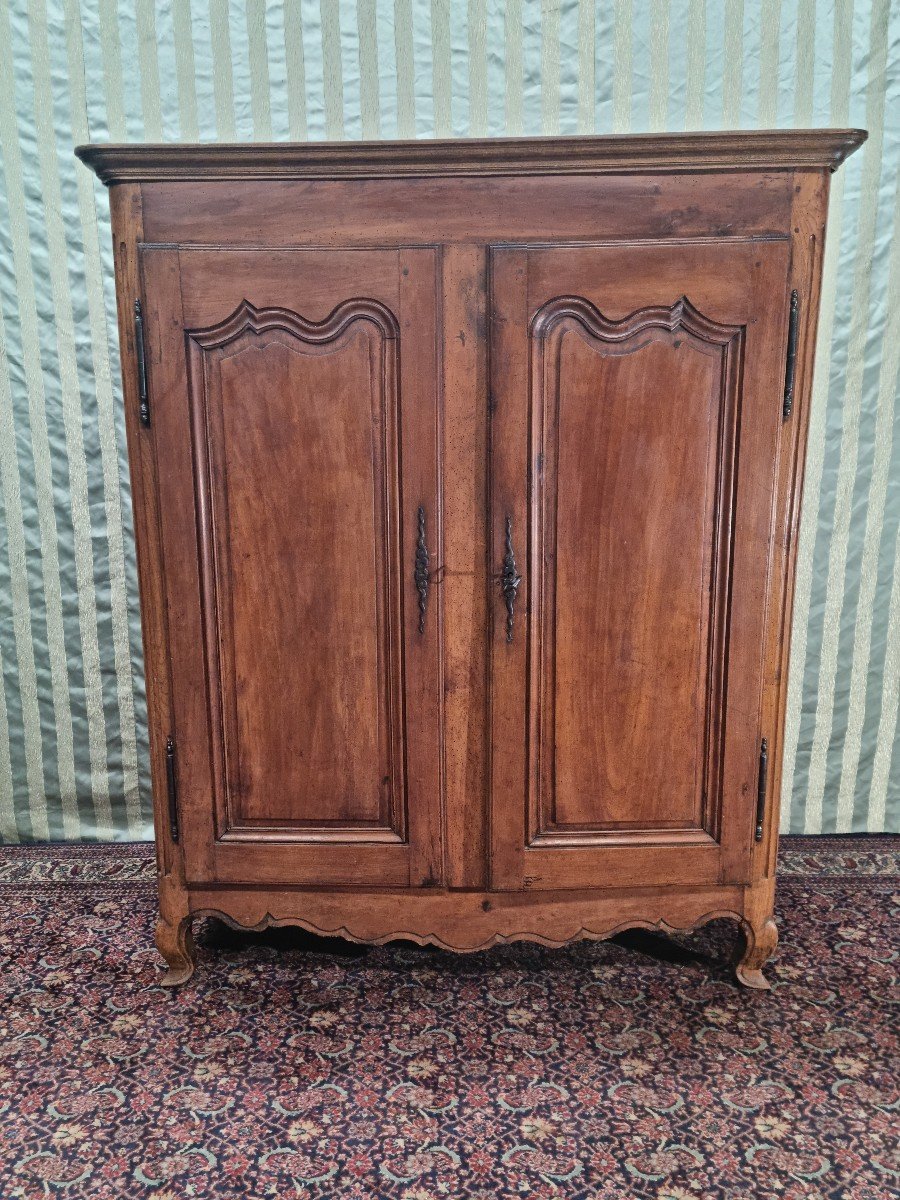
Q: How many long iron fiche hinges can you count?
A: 4